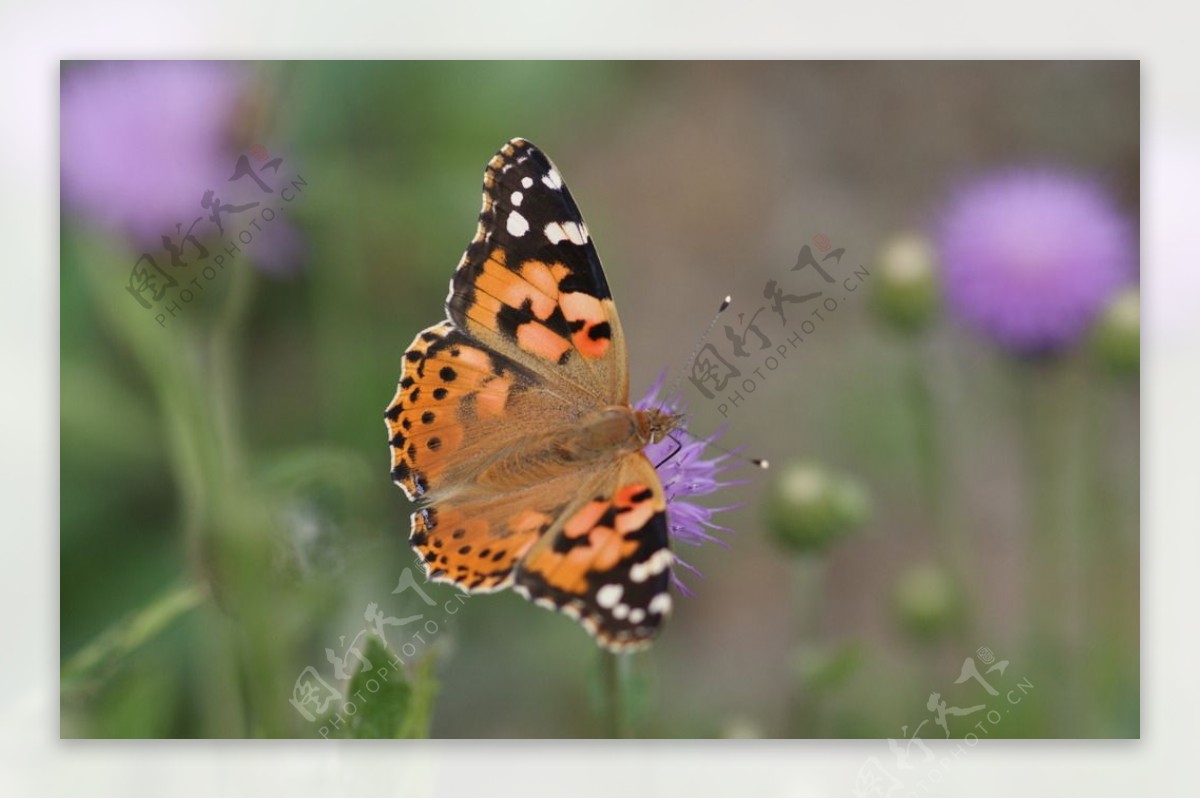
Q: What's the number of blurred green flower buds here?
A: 4